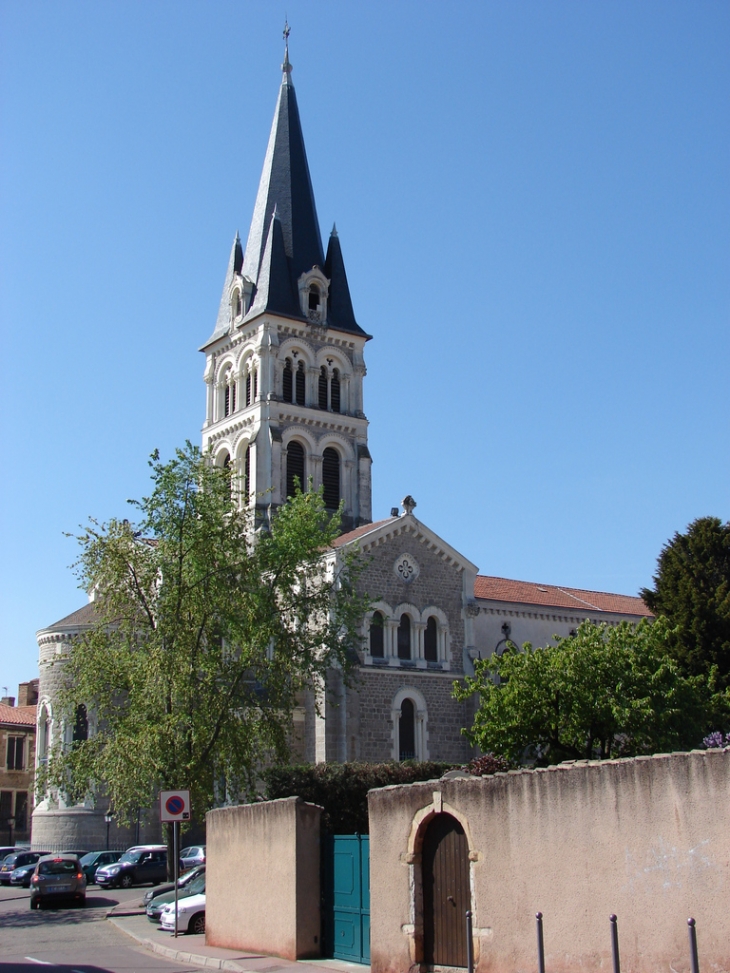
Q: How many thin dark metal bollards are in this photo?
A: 4